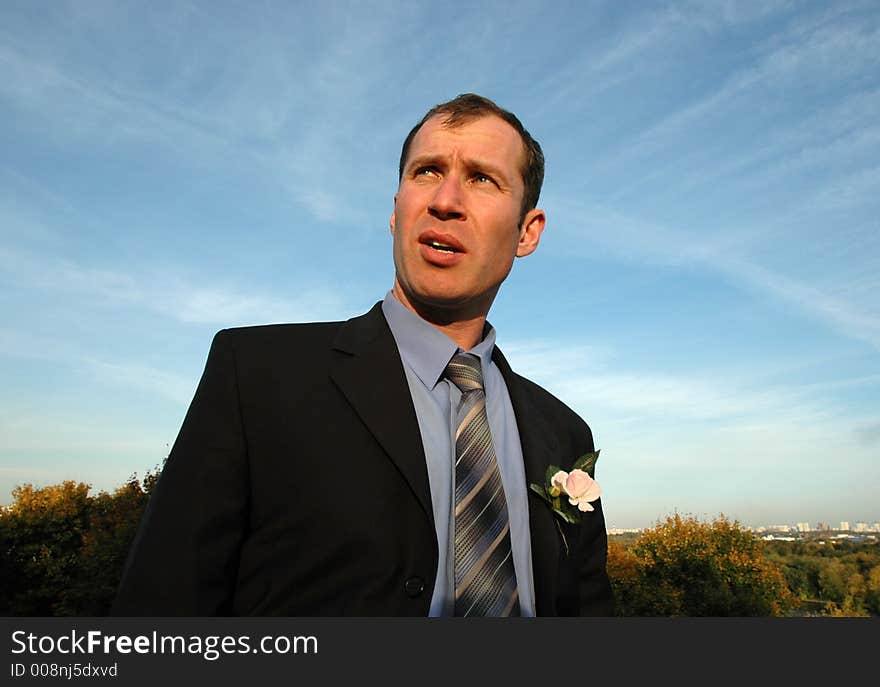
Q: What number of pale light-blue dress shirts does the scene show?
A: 1